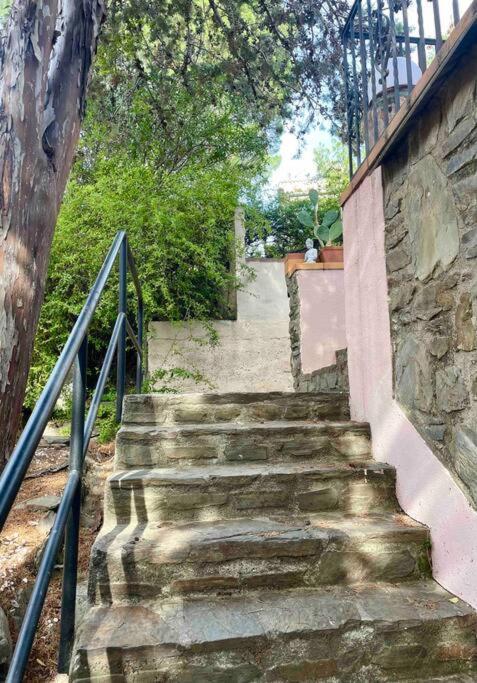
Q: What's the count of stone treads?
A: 5